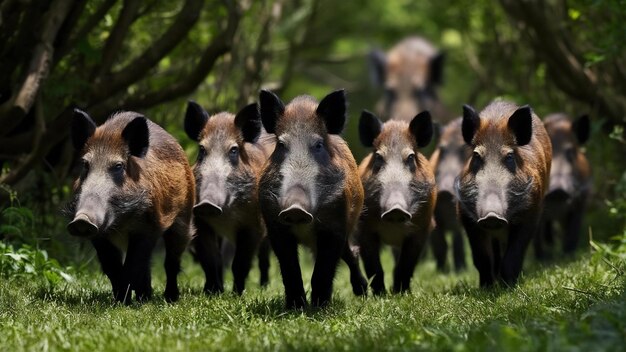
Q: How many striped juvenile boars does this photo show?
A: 0